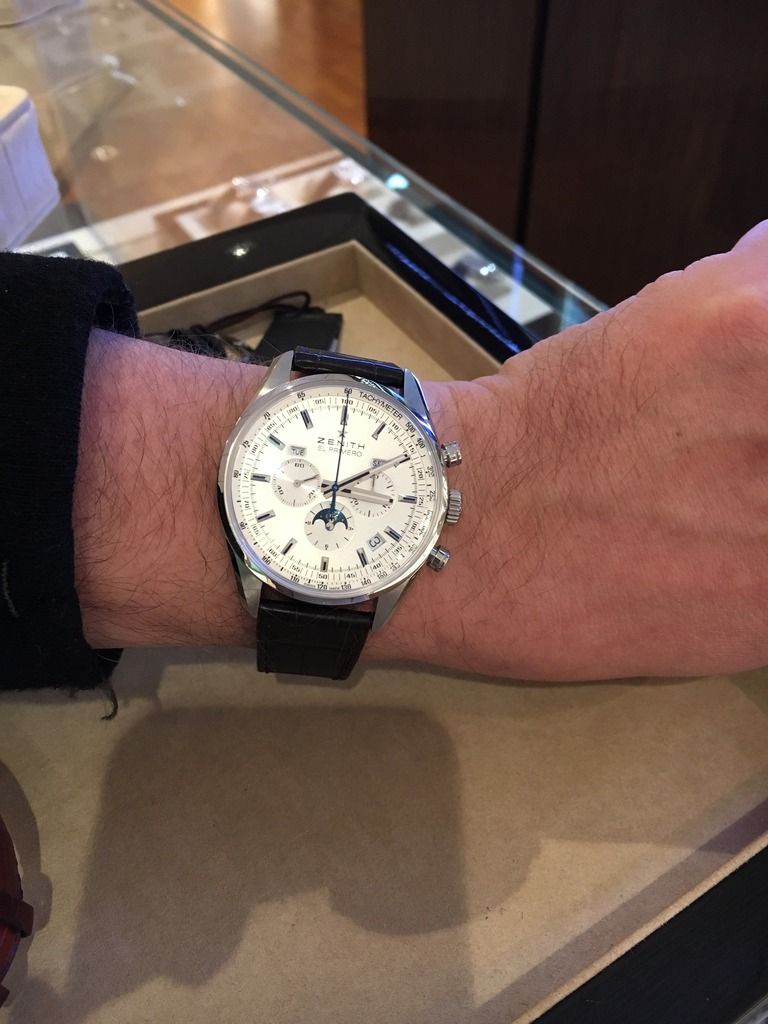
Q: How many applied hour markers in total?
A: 12